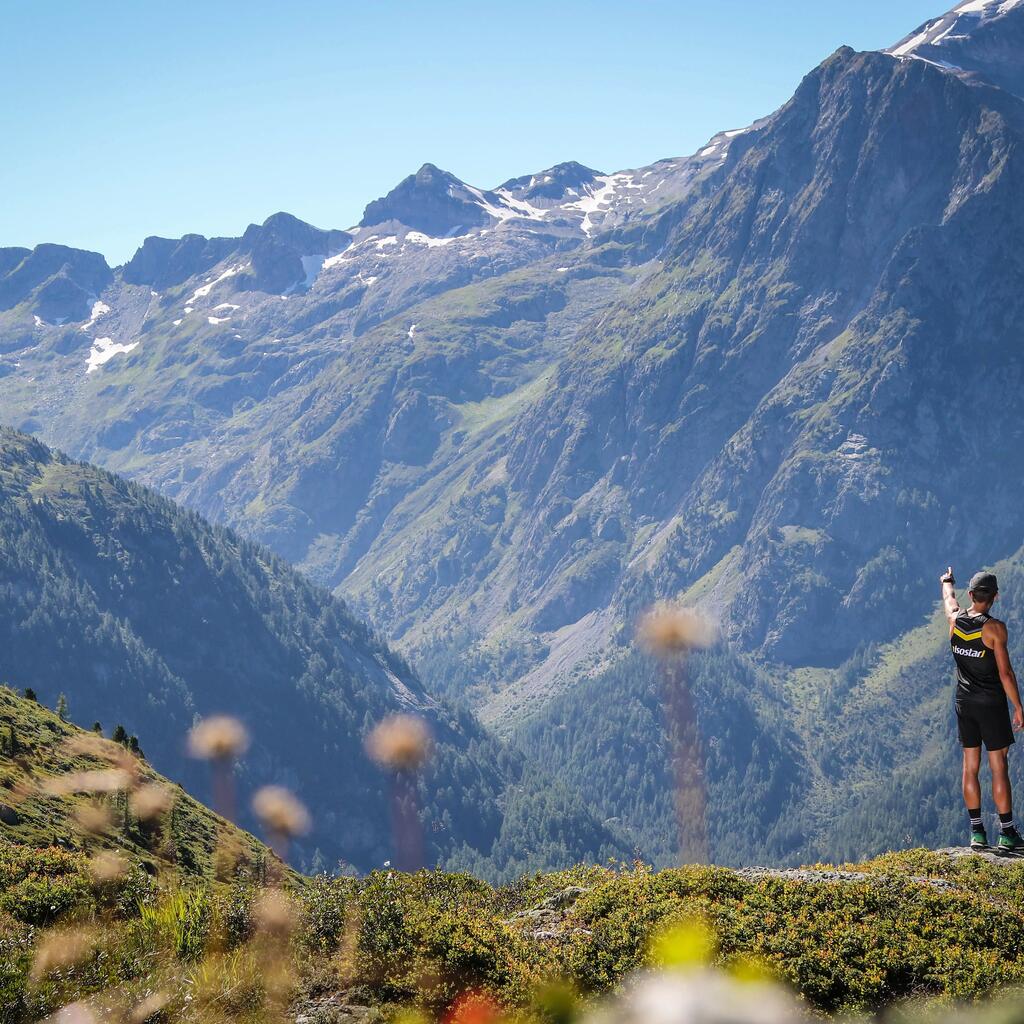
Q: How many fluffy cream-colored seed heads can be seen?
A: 4